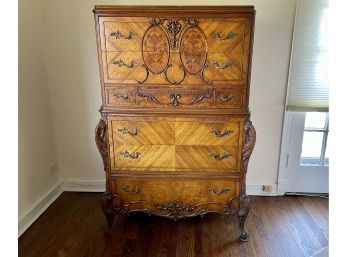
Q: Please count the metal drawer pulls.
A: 12